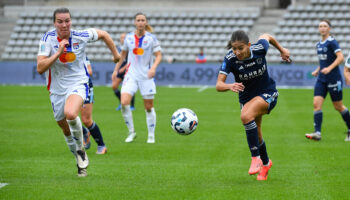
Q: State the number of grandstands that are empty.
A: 2